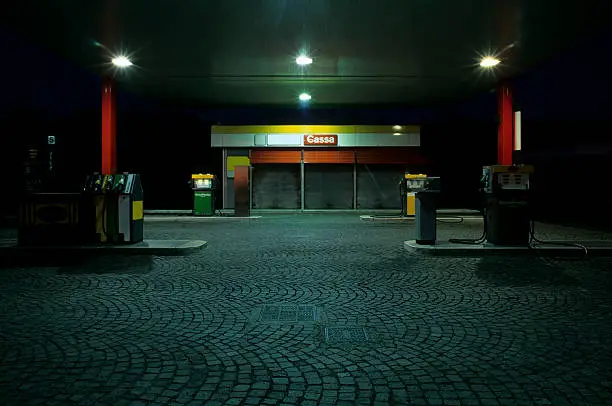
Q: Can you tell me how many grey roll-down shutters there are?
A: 3